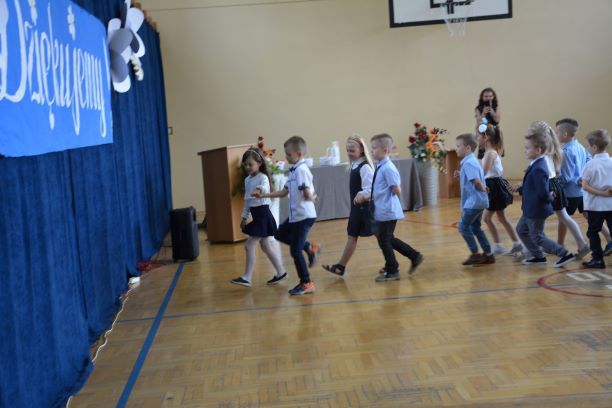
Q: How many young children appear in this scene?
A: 10